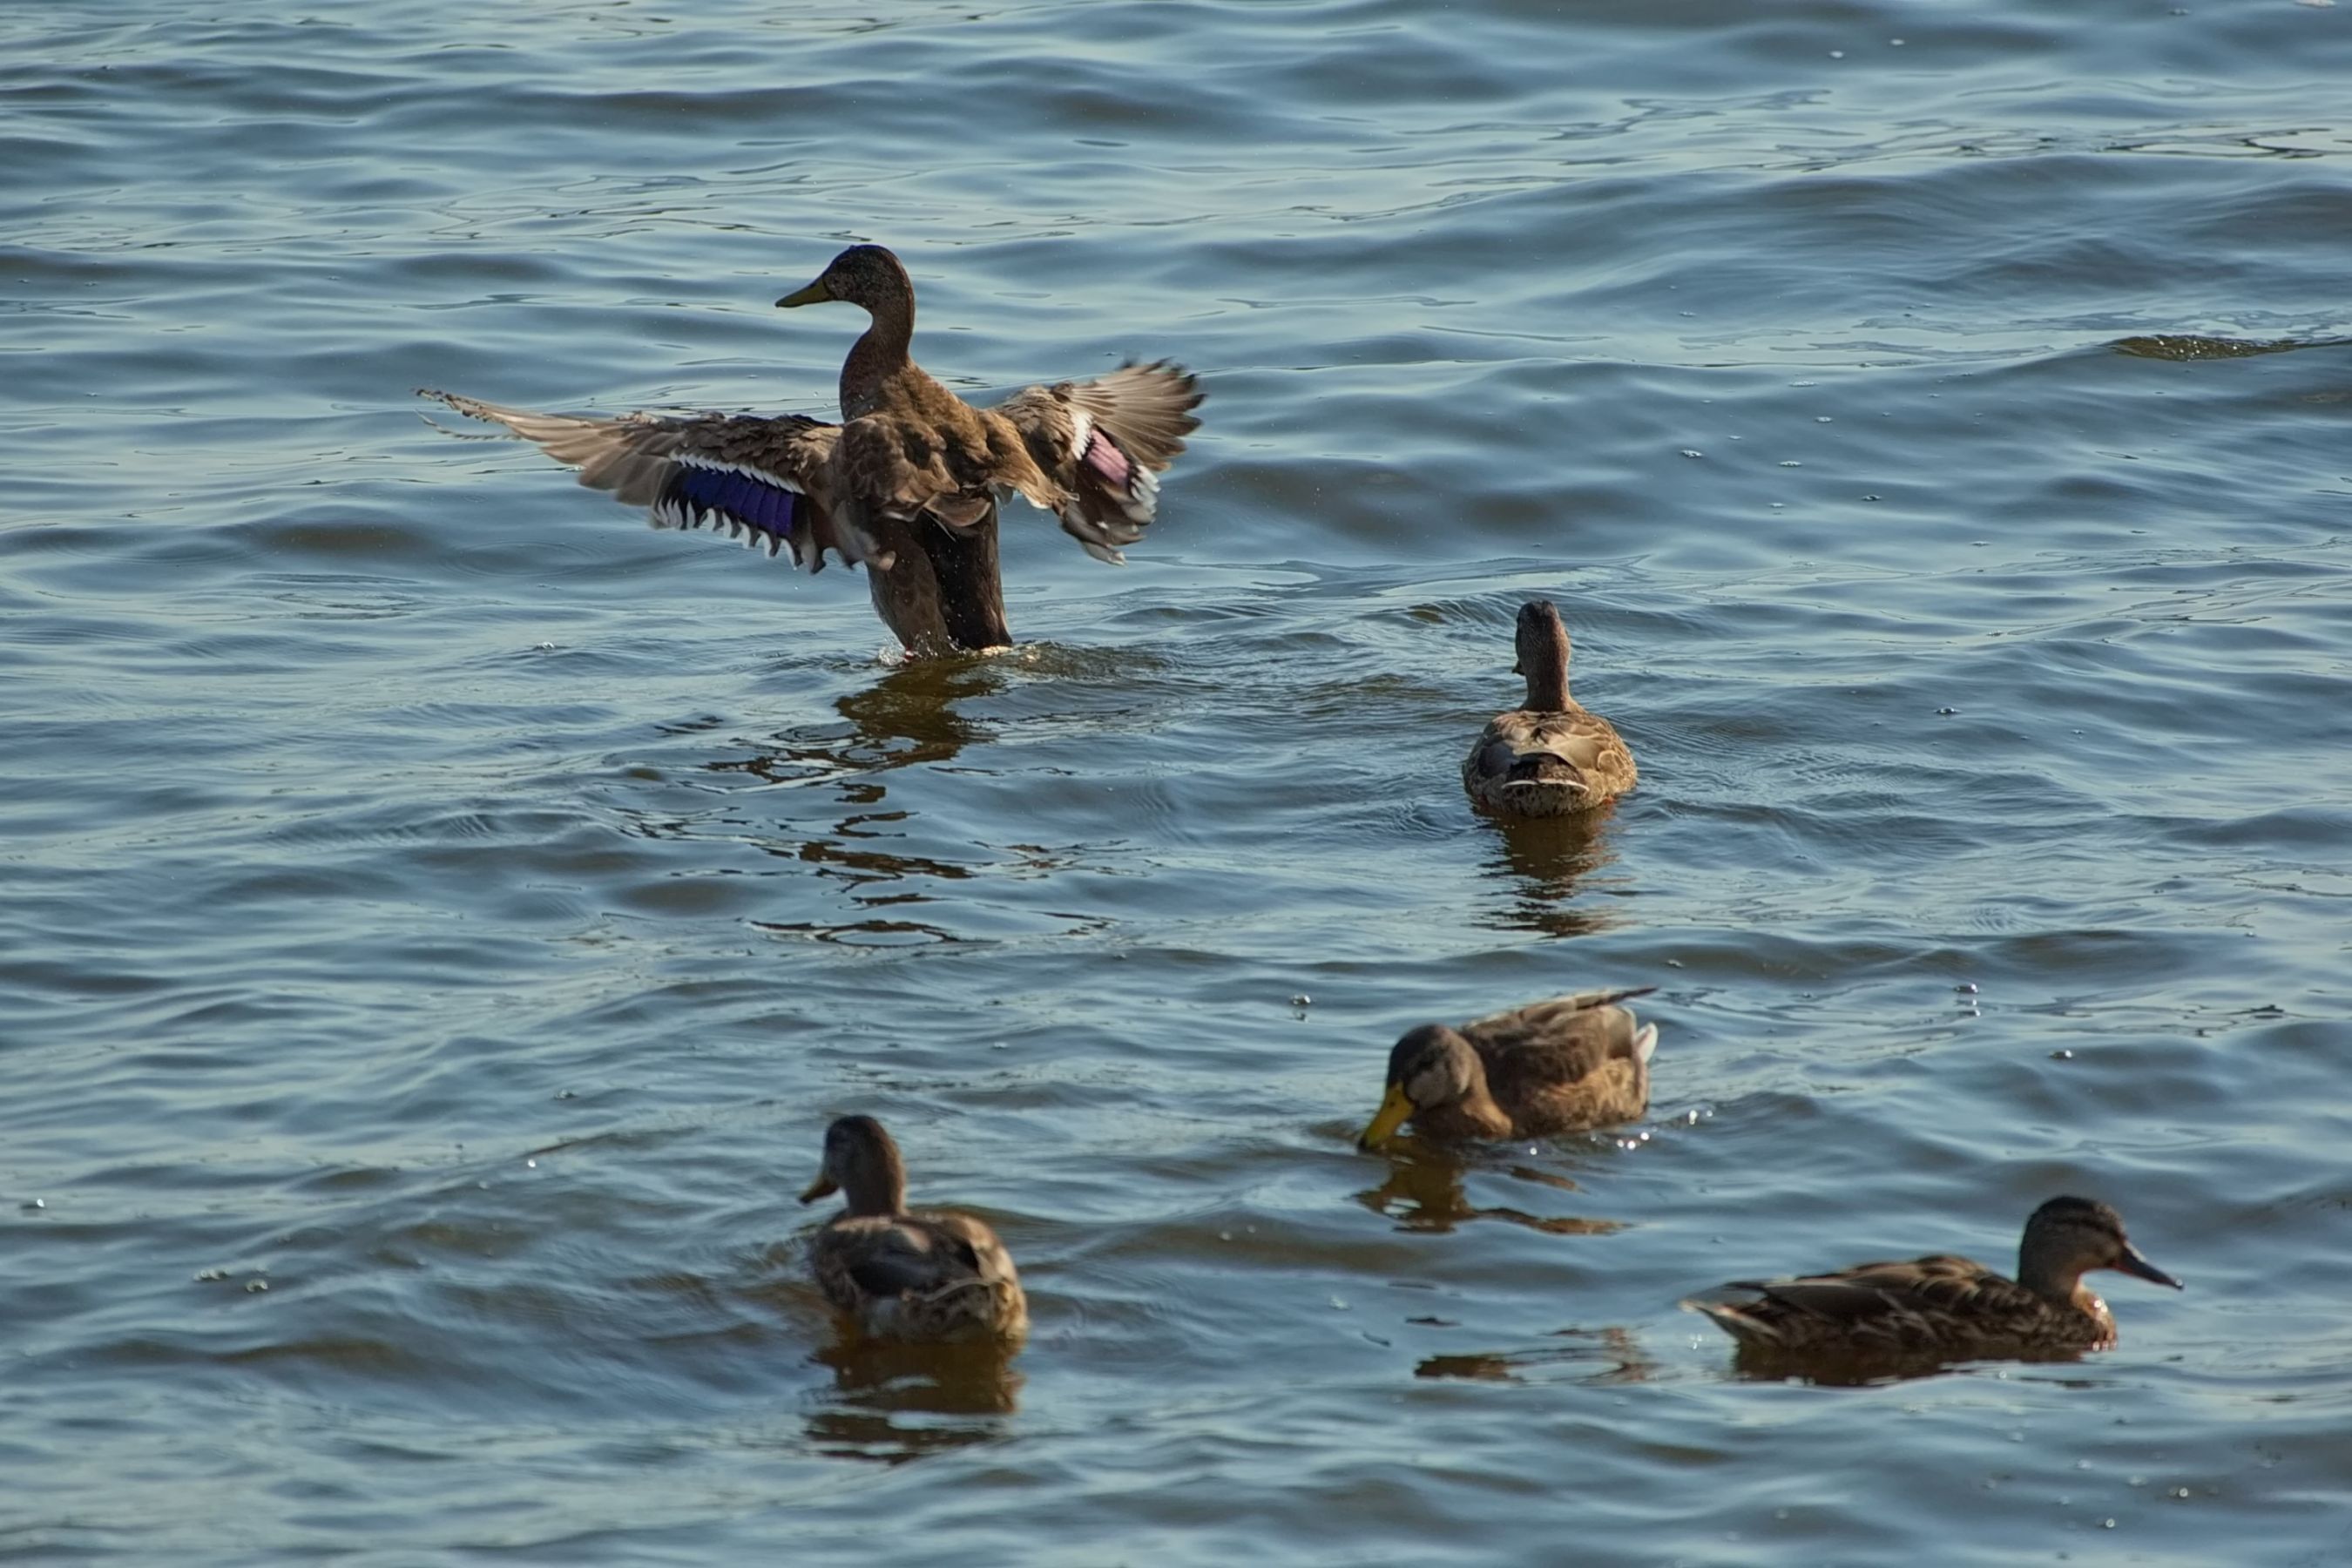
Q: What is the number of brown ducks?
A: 5